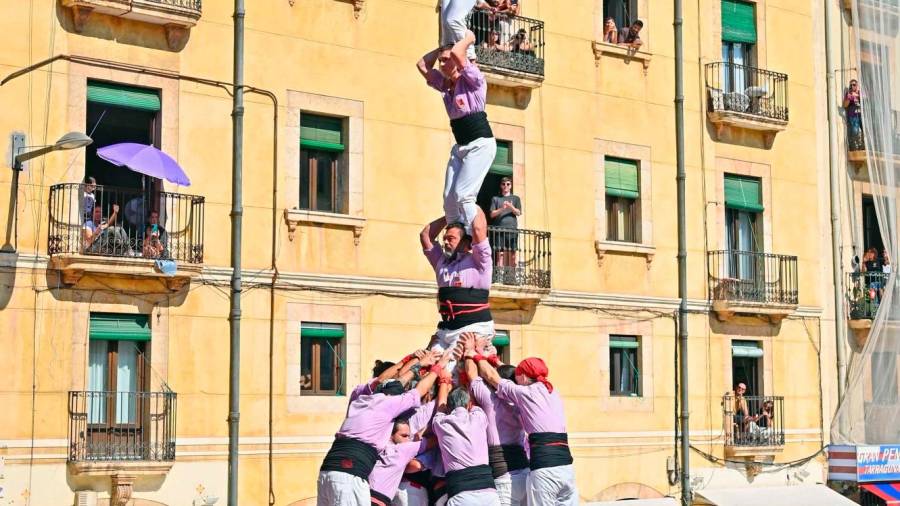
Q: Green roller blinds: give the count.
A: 11